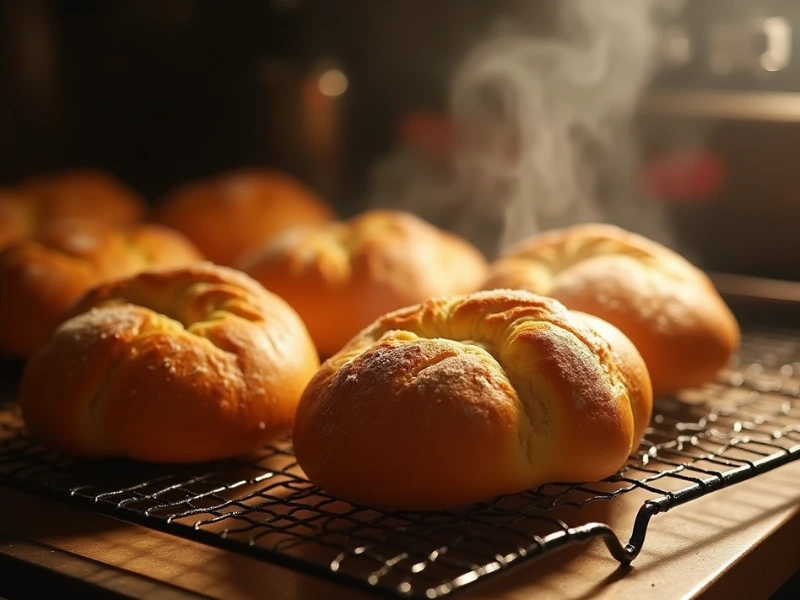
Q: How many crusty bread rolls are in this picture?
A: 7